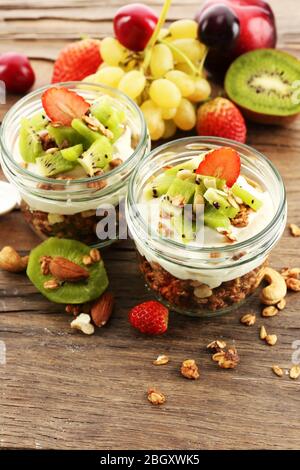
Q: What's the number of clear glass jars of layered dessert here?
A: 2